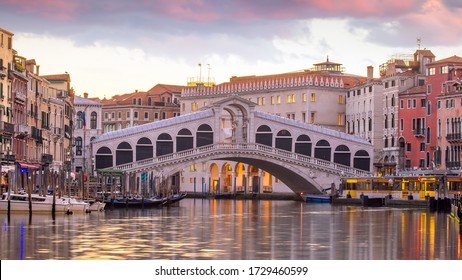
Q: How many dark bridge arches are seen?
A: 12